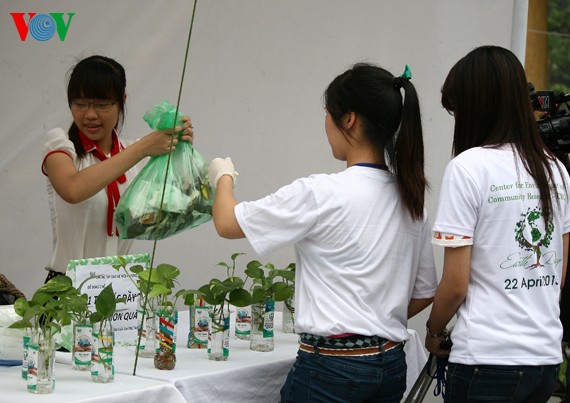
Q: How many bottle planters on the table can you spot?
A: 11